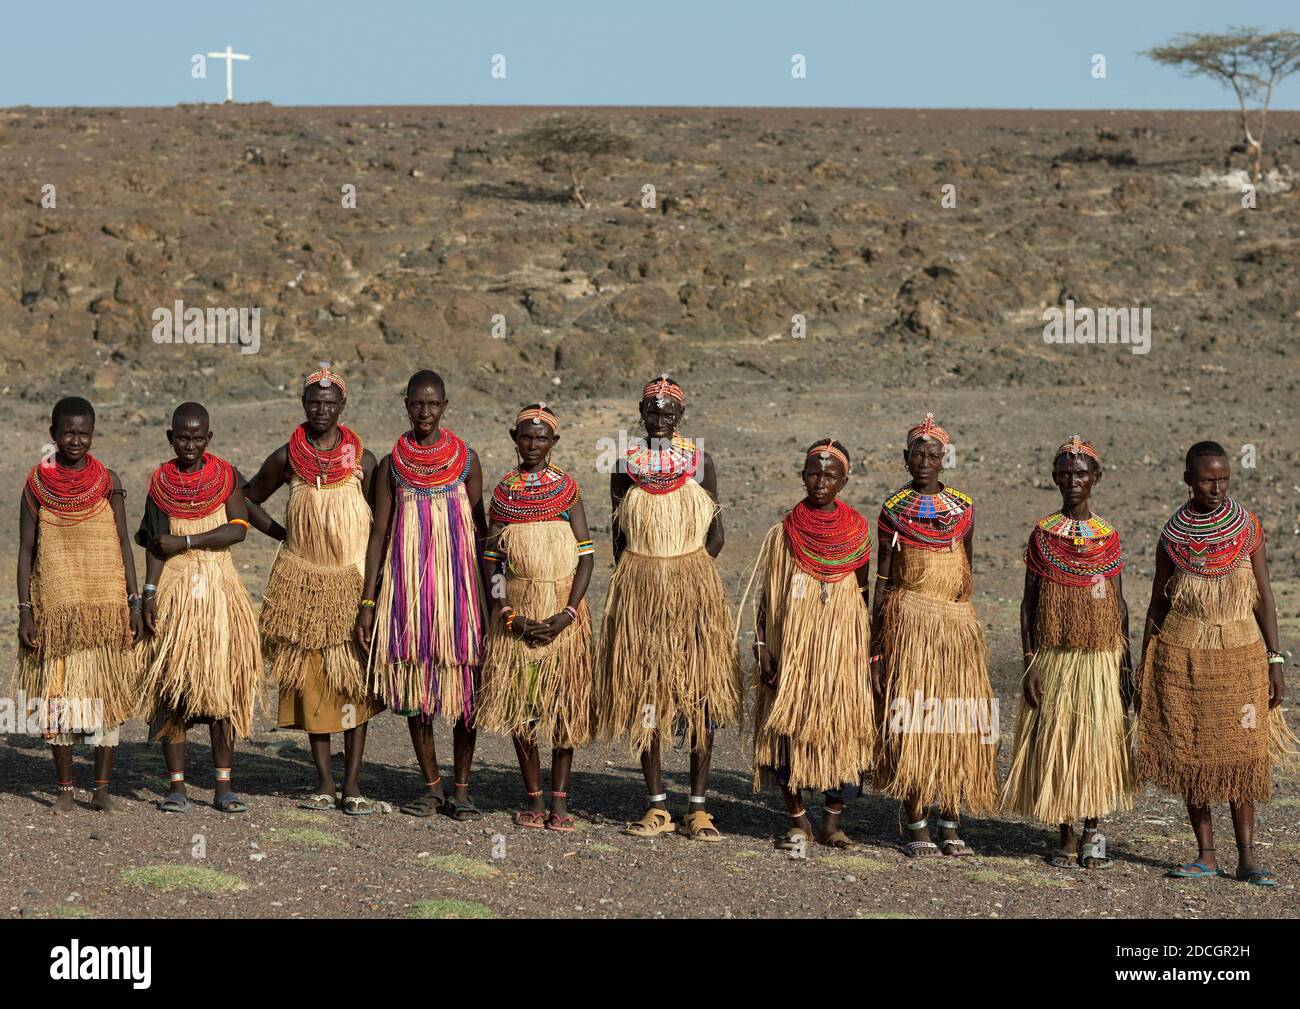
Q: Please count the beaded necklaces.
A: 10